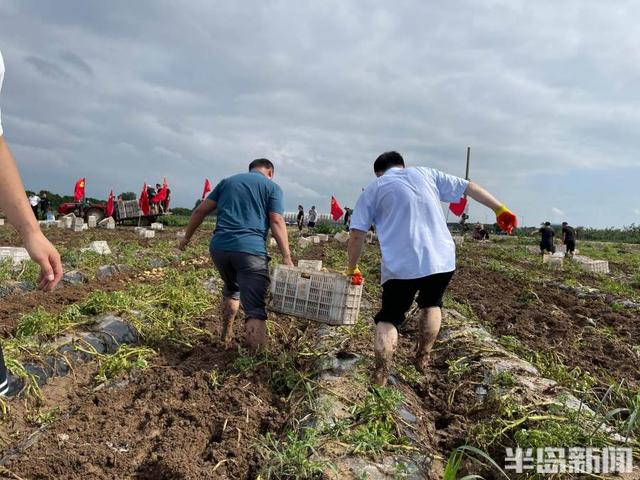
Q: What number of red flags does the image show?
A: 7